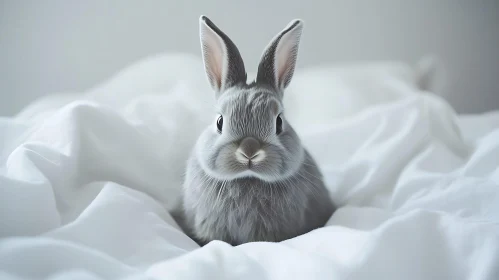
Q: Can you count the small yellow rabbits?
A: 0